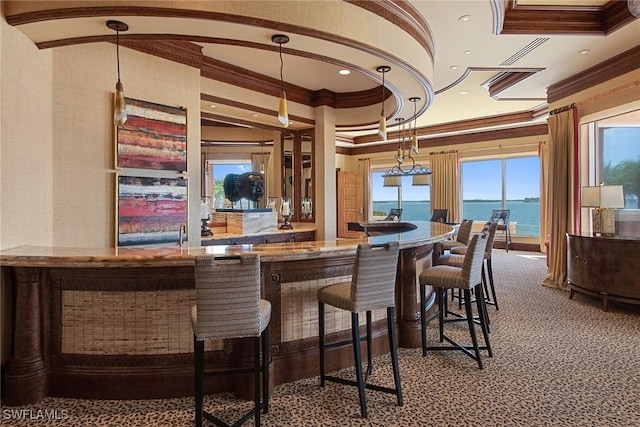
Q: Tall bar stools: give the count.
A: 6